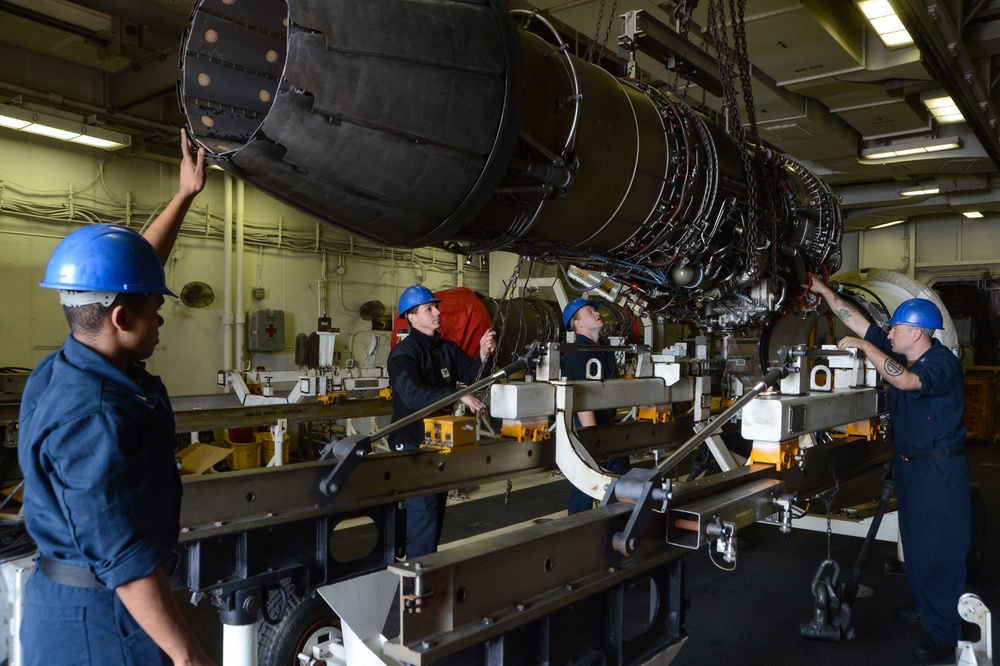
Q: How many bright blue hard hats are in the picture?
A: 4